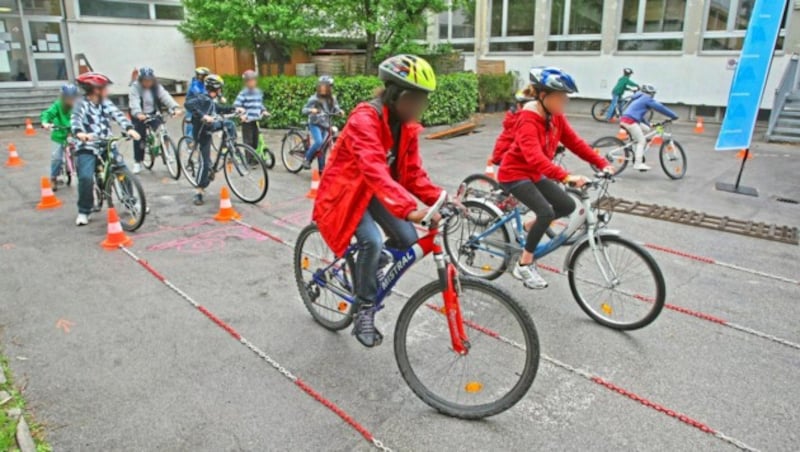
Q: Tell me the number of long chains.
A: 4